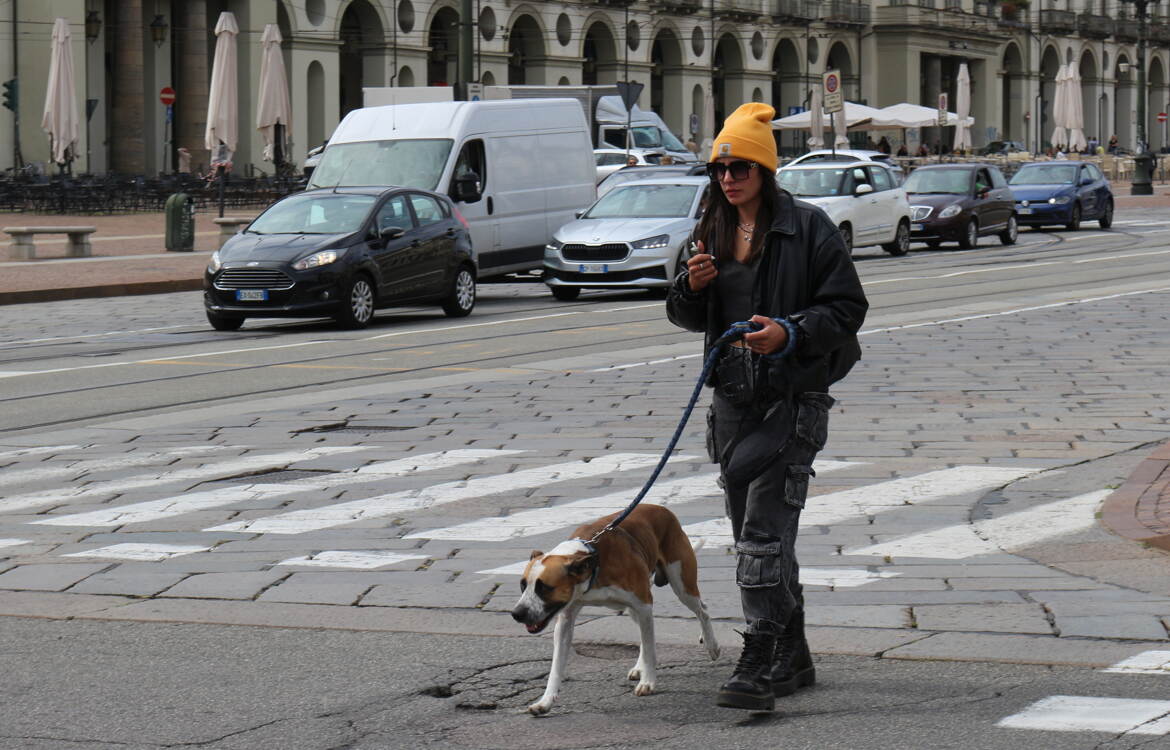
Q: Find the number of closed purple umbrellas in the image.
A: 0